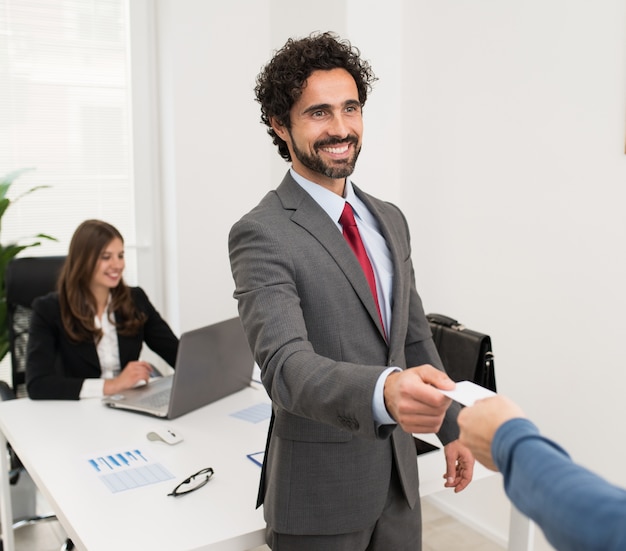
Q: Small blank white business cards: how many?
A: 1